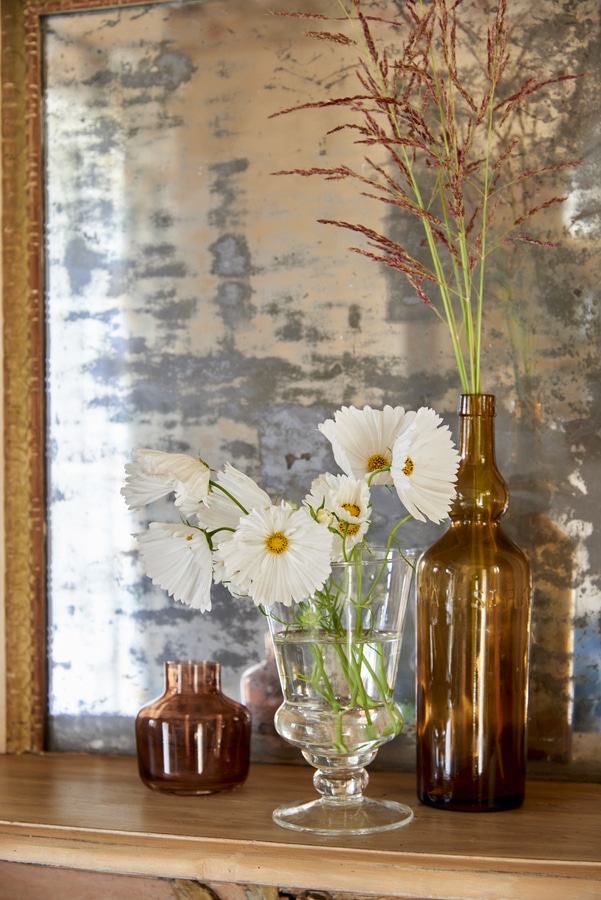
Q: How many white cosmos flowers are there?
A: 8